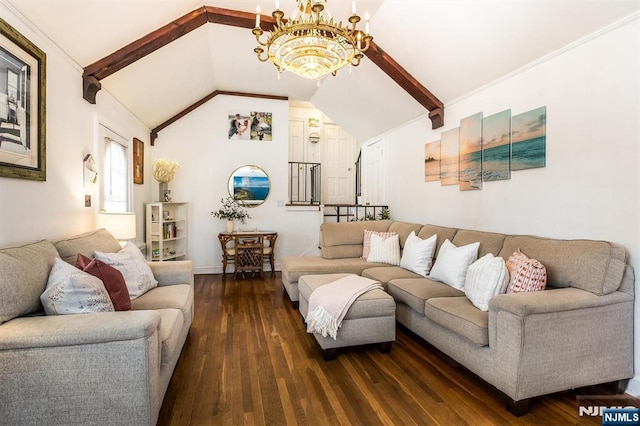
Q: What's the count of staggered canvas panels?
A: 5